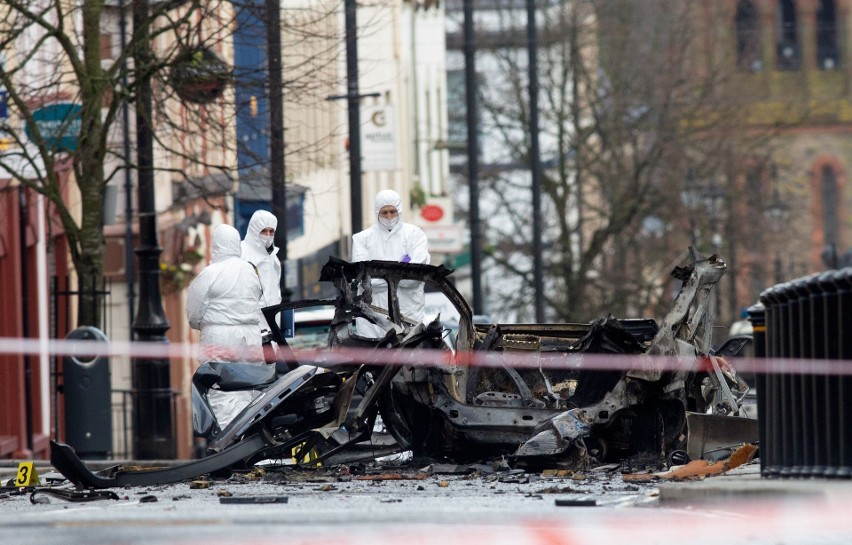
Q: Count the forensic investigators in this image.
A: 3